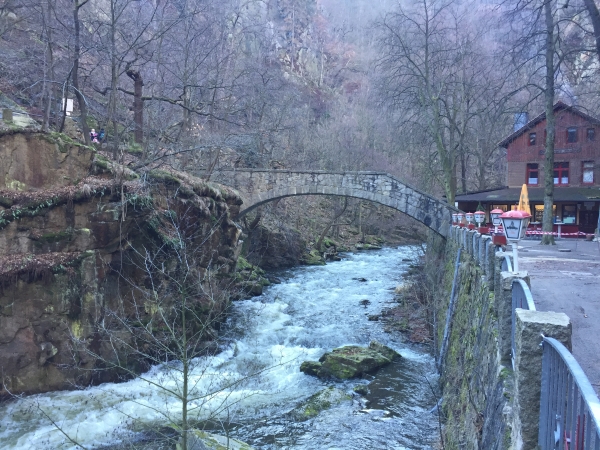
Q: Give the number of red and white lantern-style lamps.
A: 6